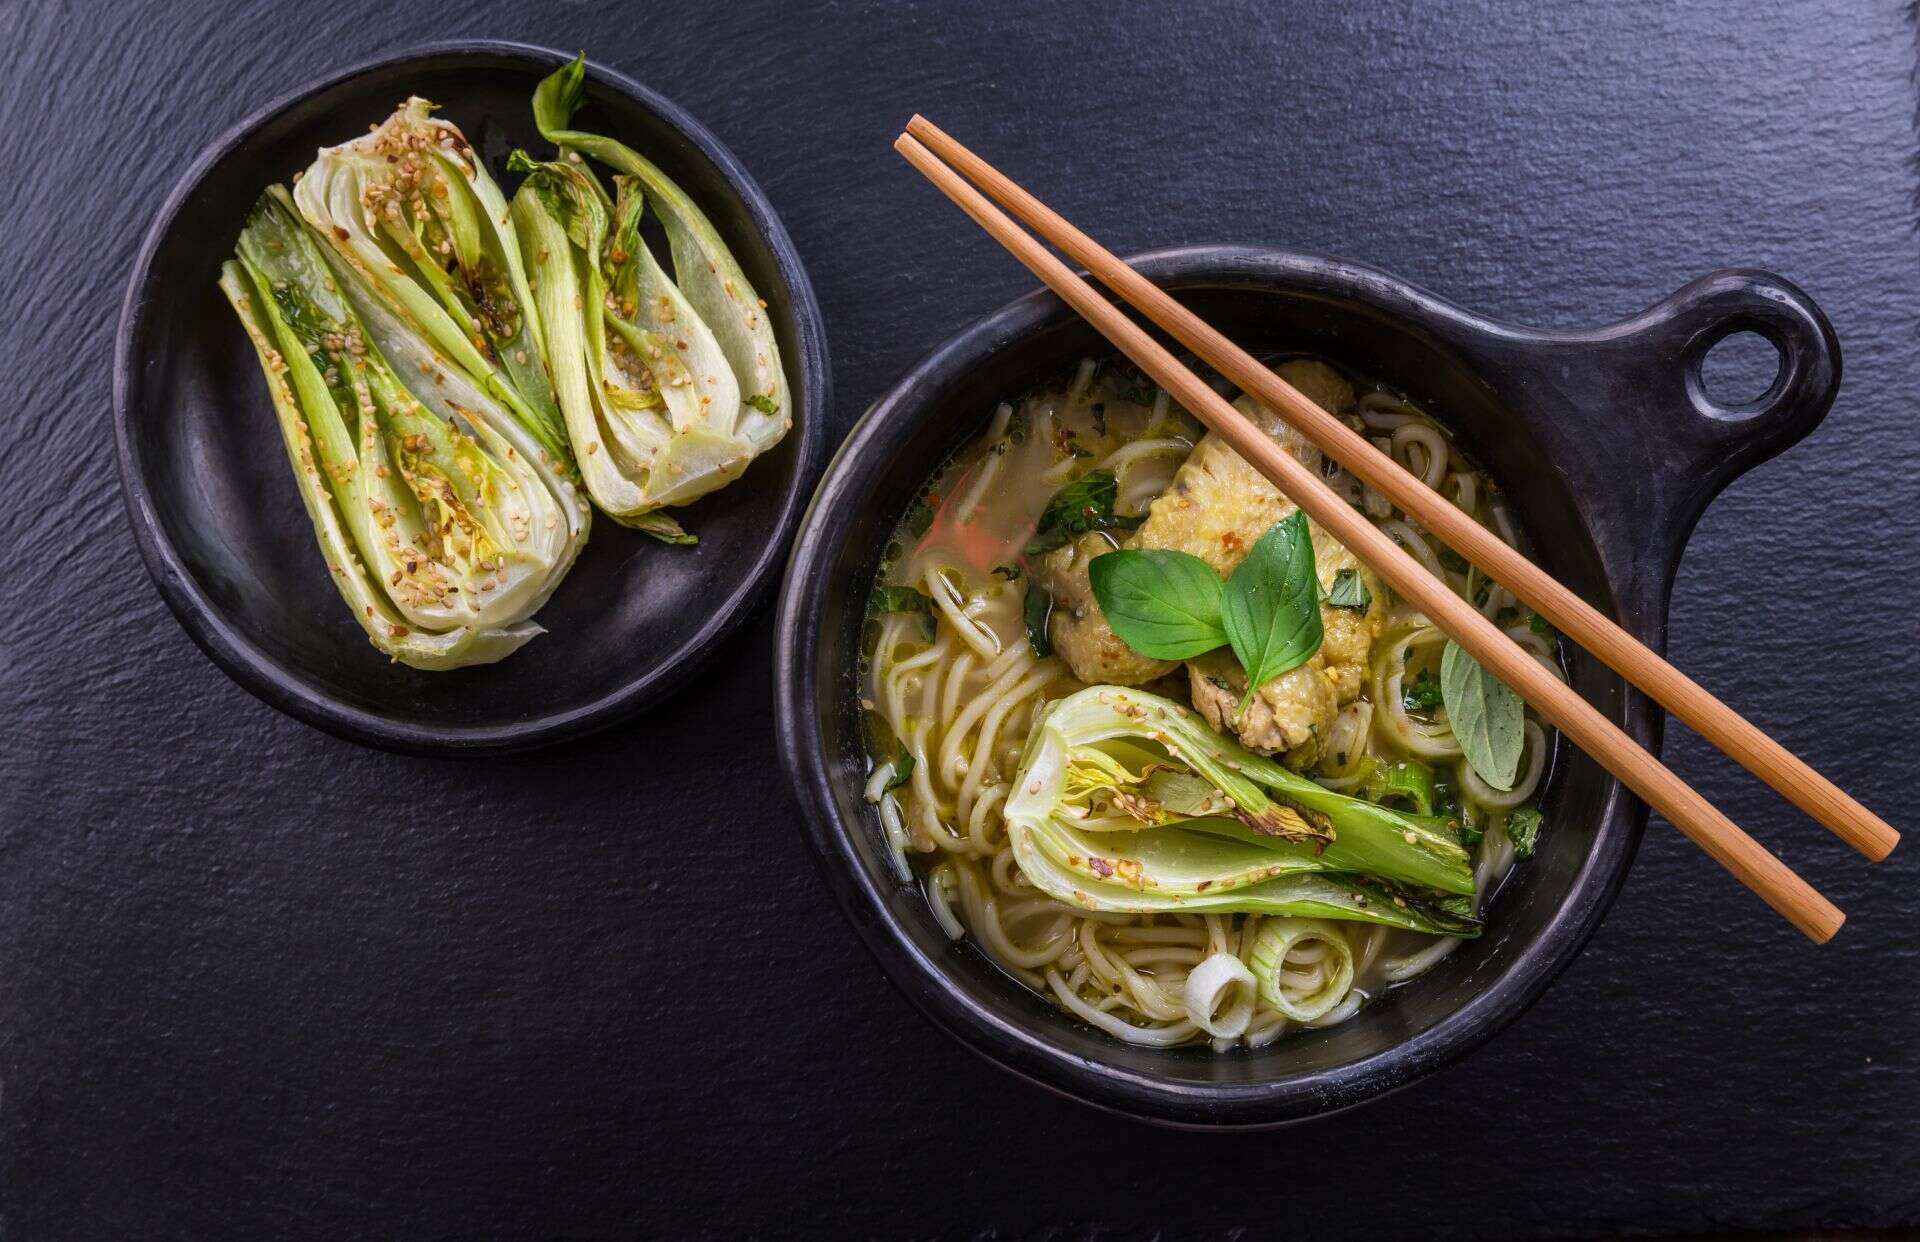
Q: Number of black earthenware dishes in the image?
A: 2